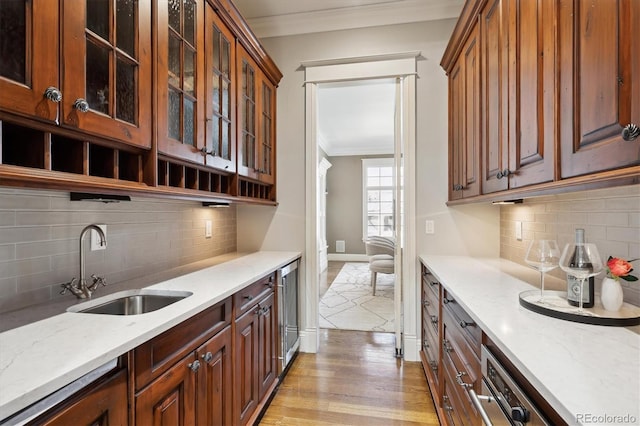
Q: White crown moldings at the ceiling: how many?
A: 2